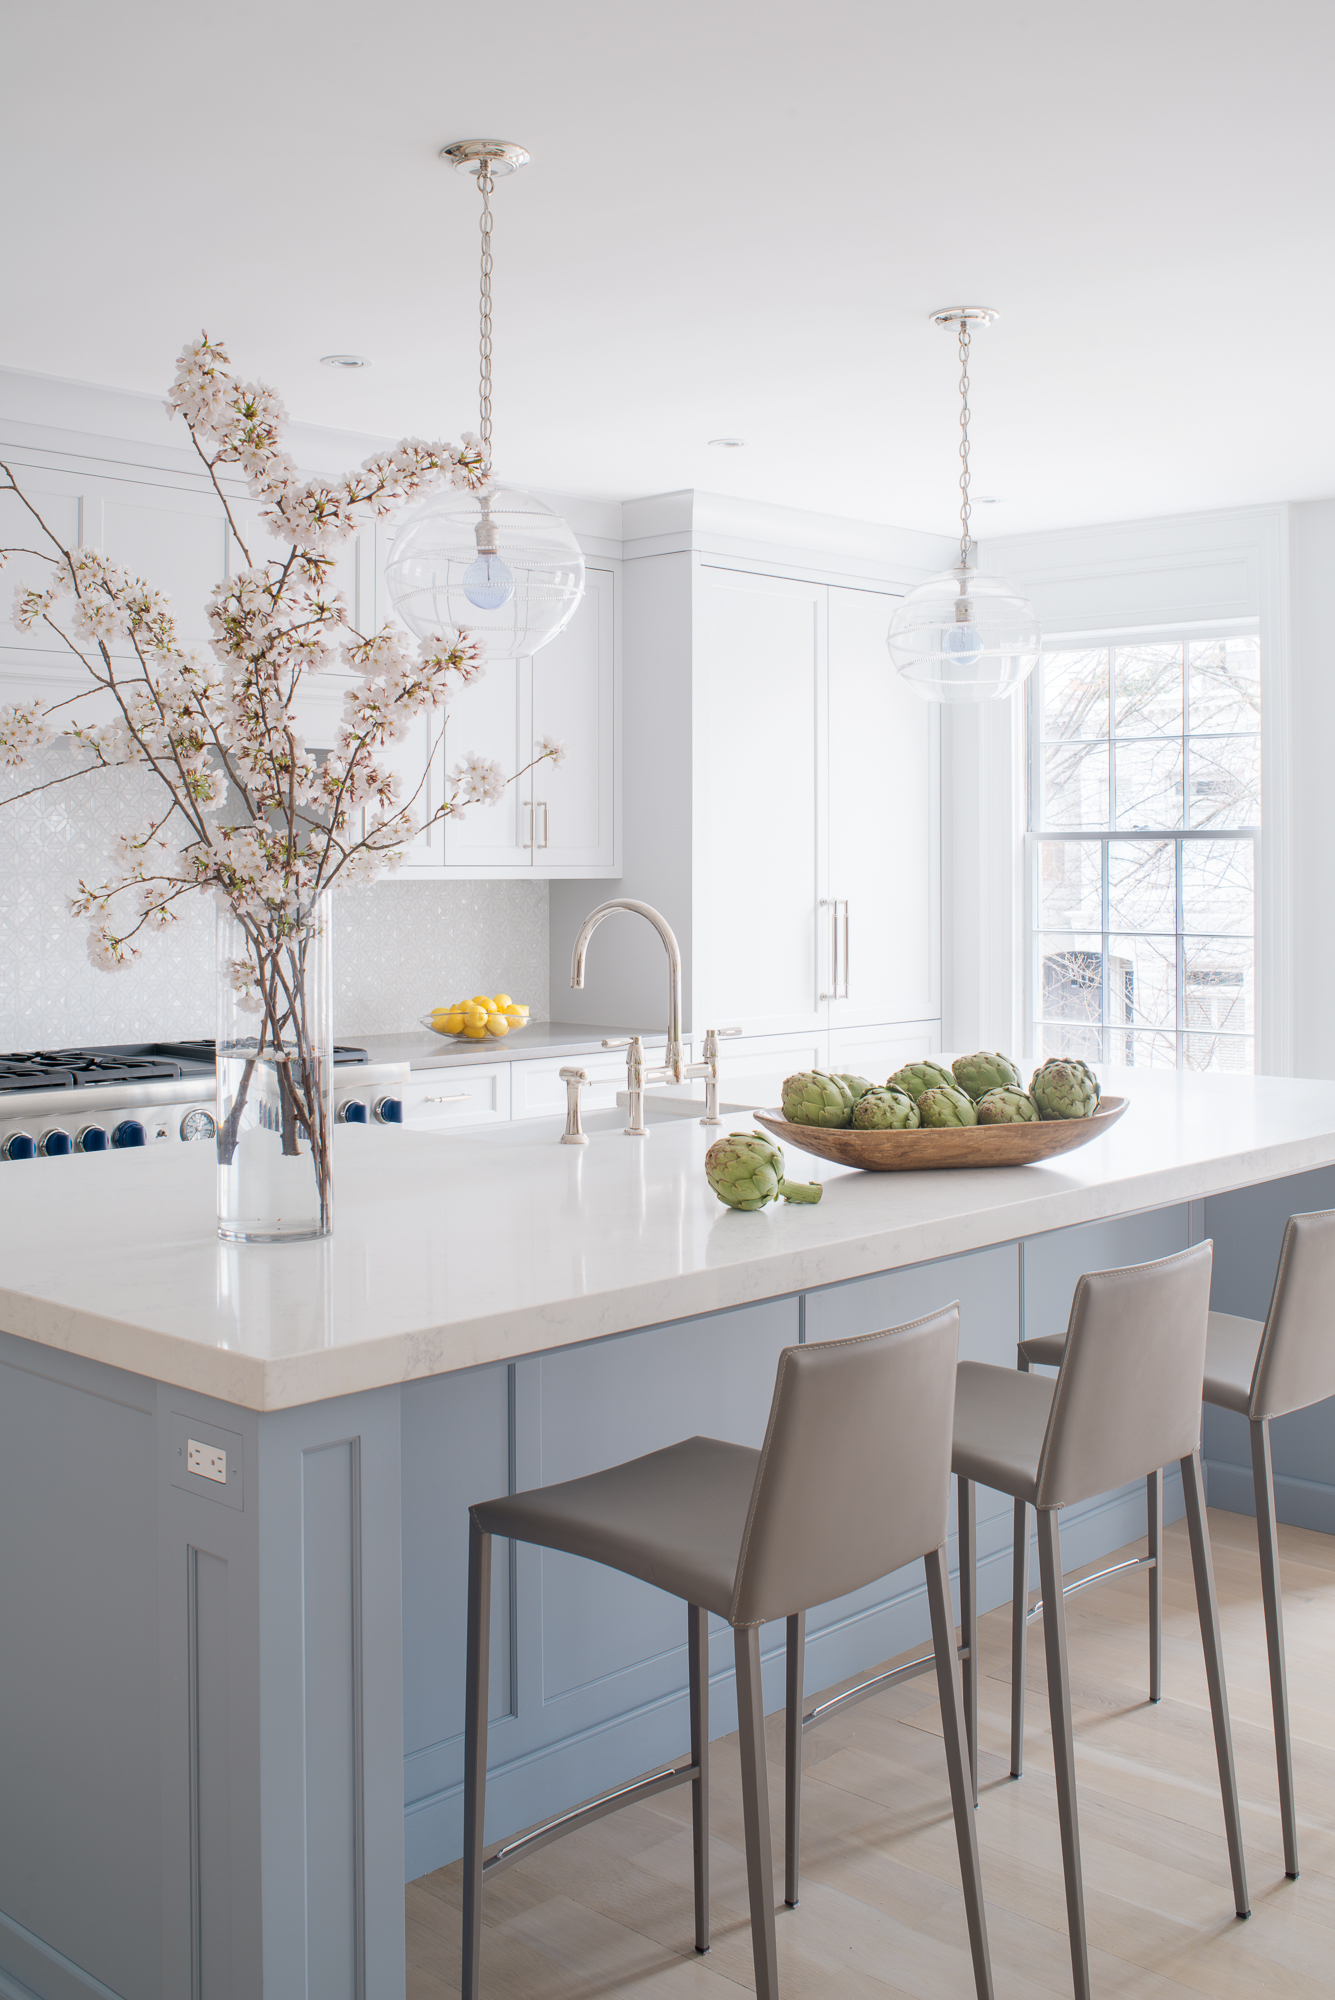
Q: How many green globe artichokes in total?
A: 9